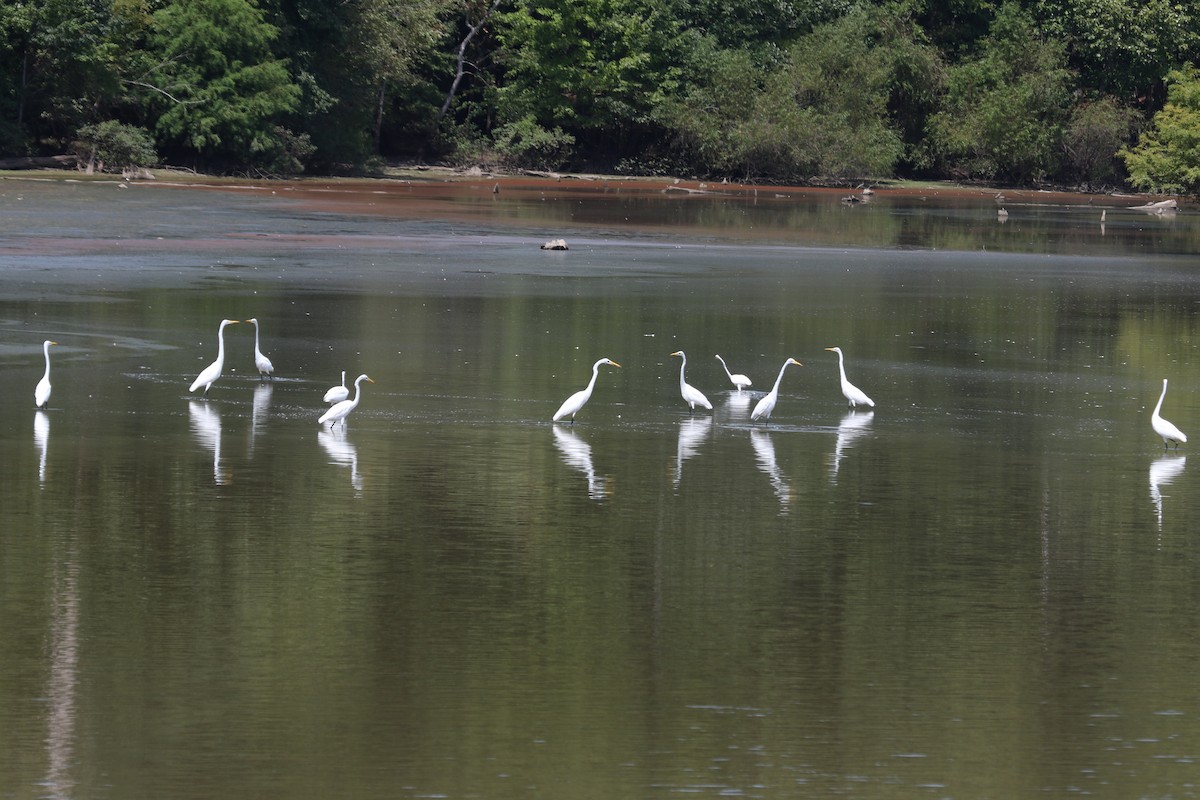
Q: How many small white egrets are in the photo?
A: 11